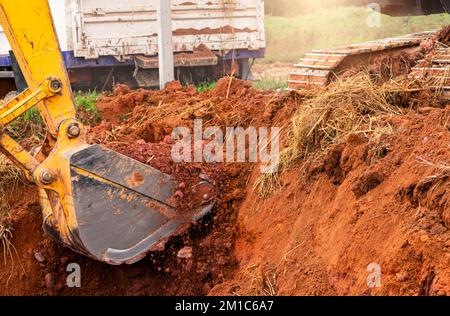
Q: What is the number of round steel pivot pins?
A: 3